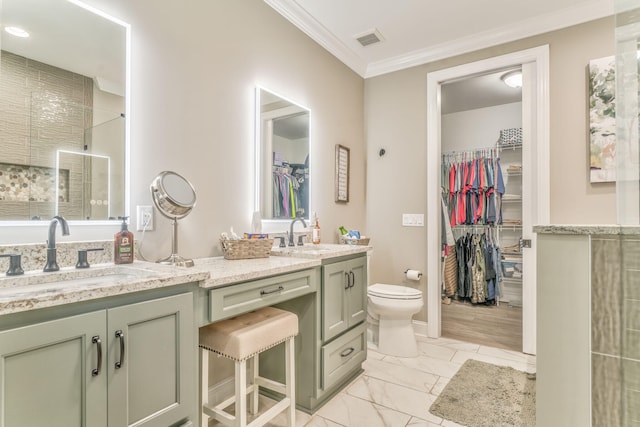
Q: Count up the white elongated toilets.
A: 1